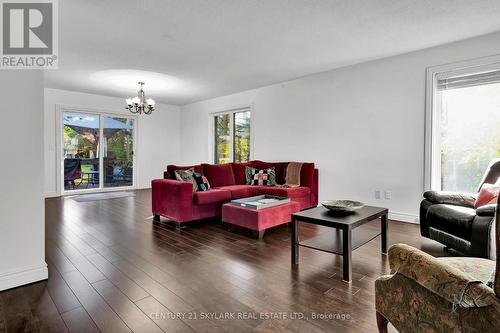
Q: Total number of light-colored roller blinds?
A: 1